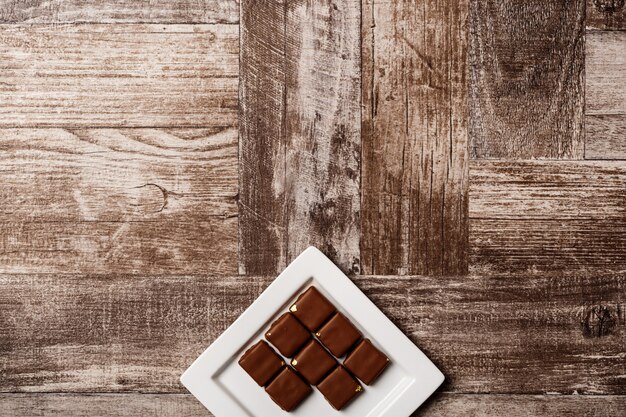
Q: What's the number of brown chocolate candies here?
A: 8